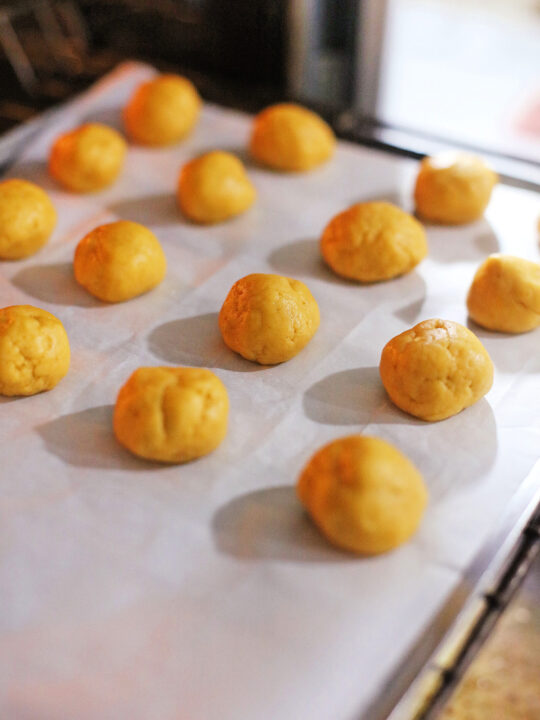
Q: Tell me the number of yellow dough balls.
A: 14